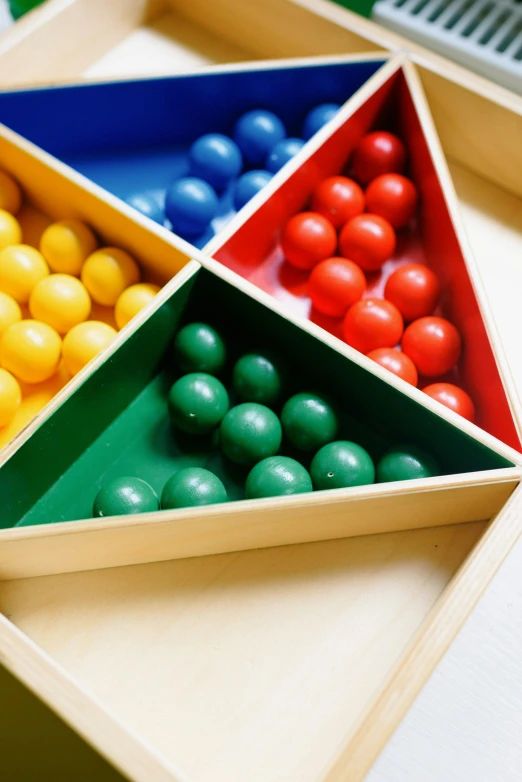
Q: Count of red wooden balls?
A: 11